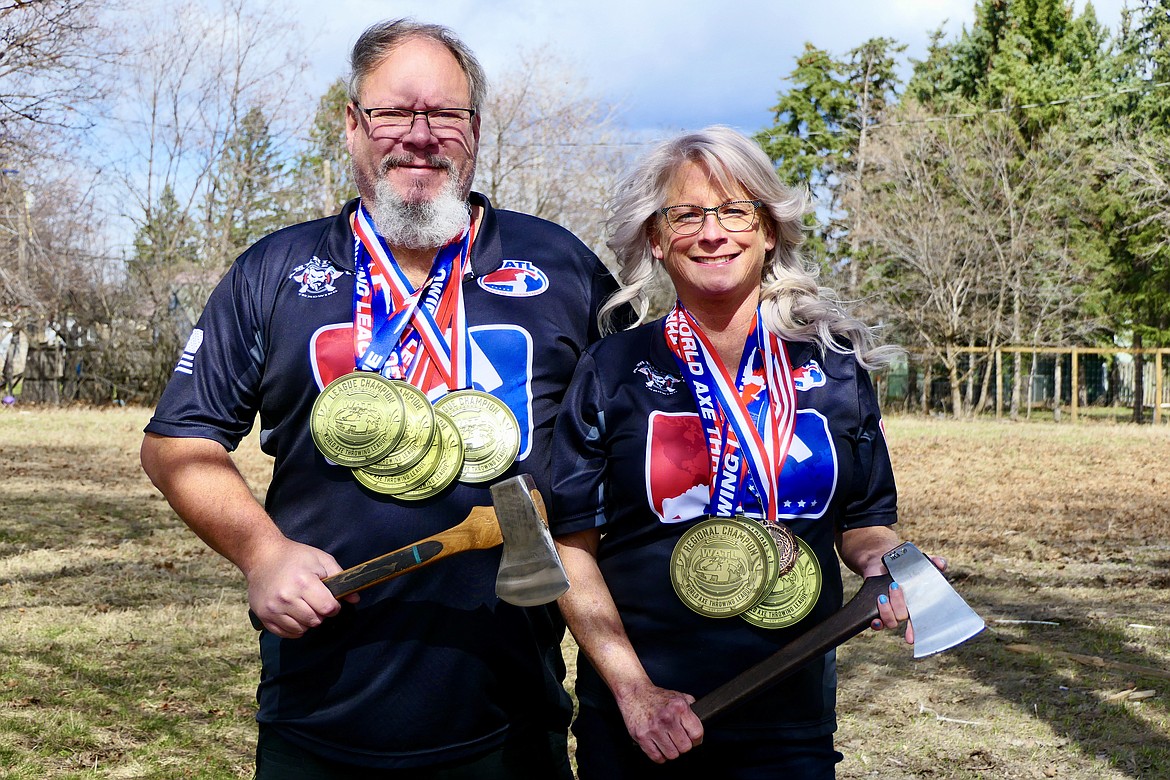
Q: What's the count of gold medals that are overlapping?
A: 8